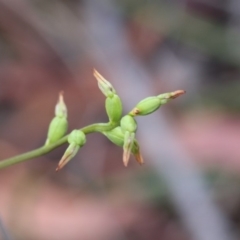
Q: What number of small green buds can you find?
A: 6